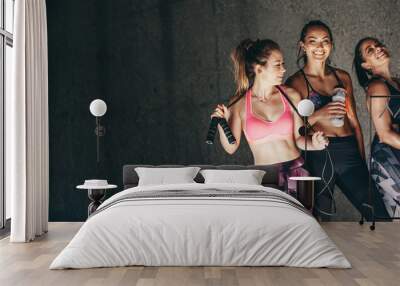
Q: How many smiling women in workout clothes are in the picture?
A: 3